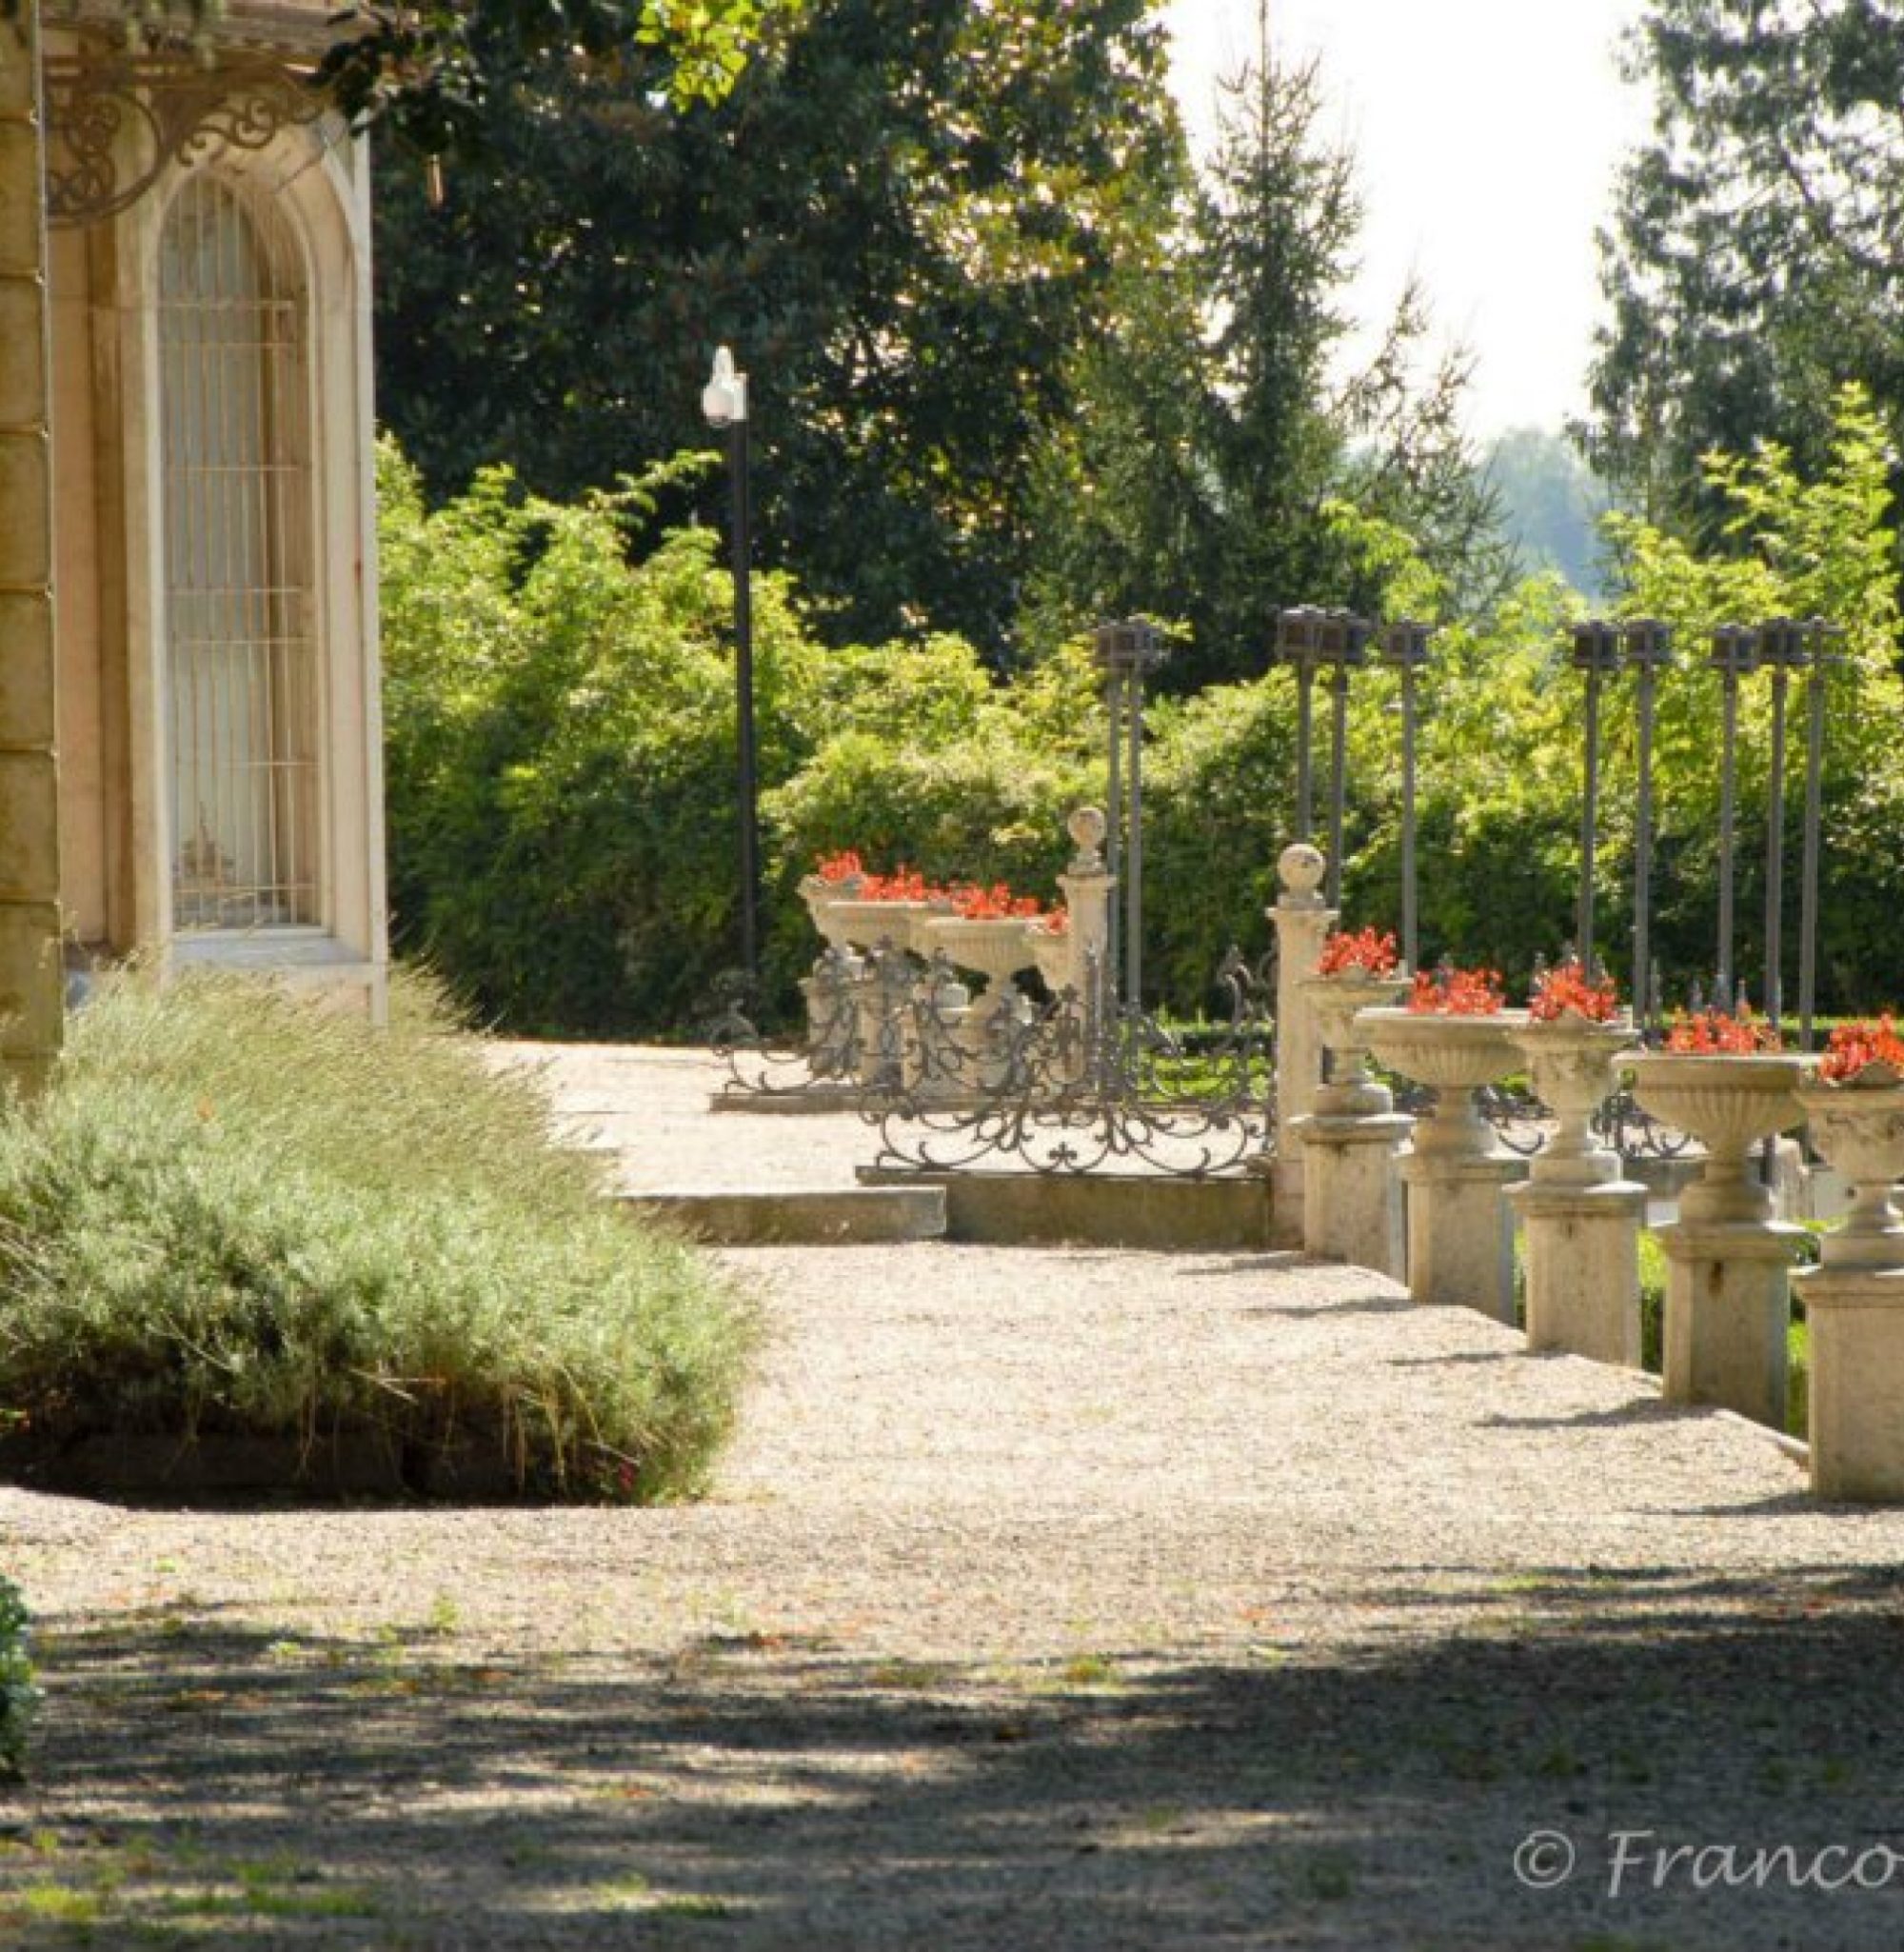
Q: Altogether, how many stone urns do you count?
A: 9